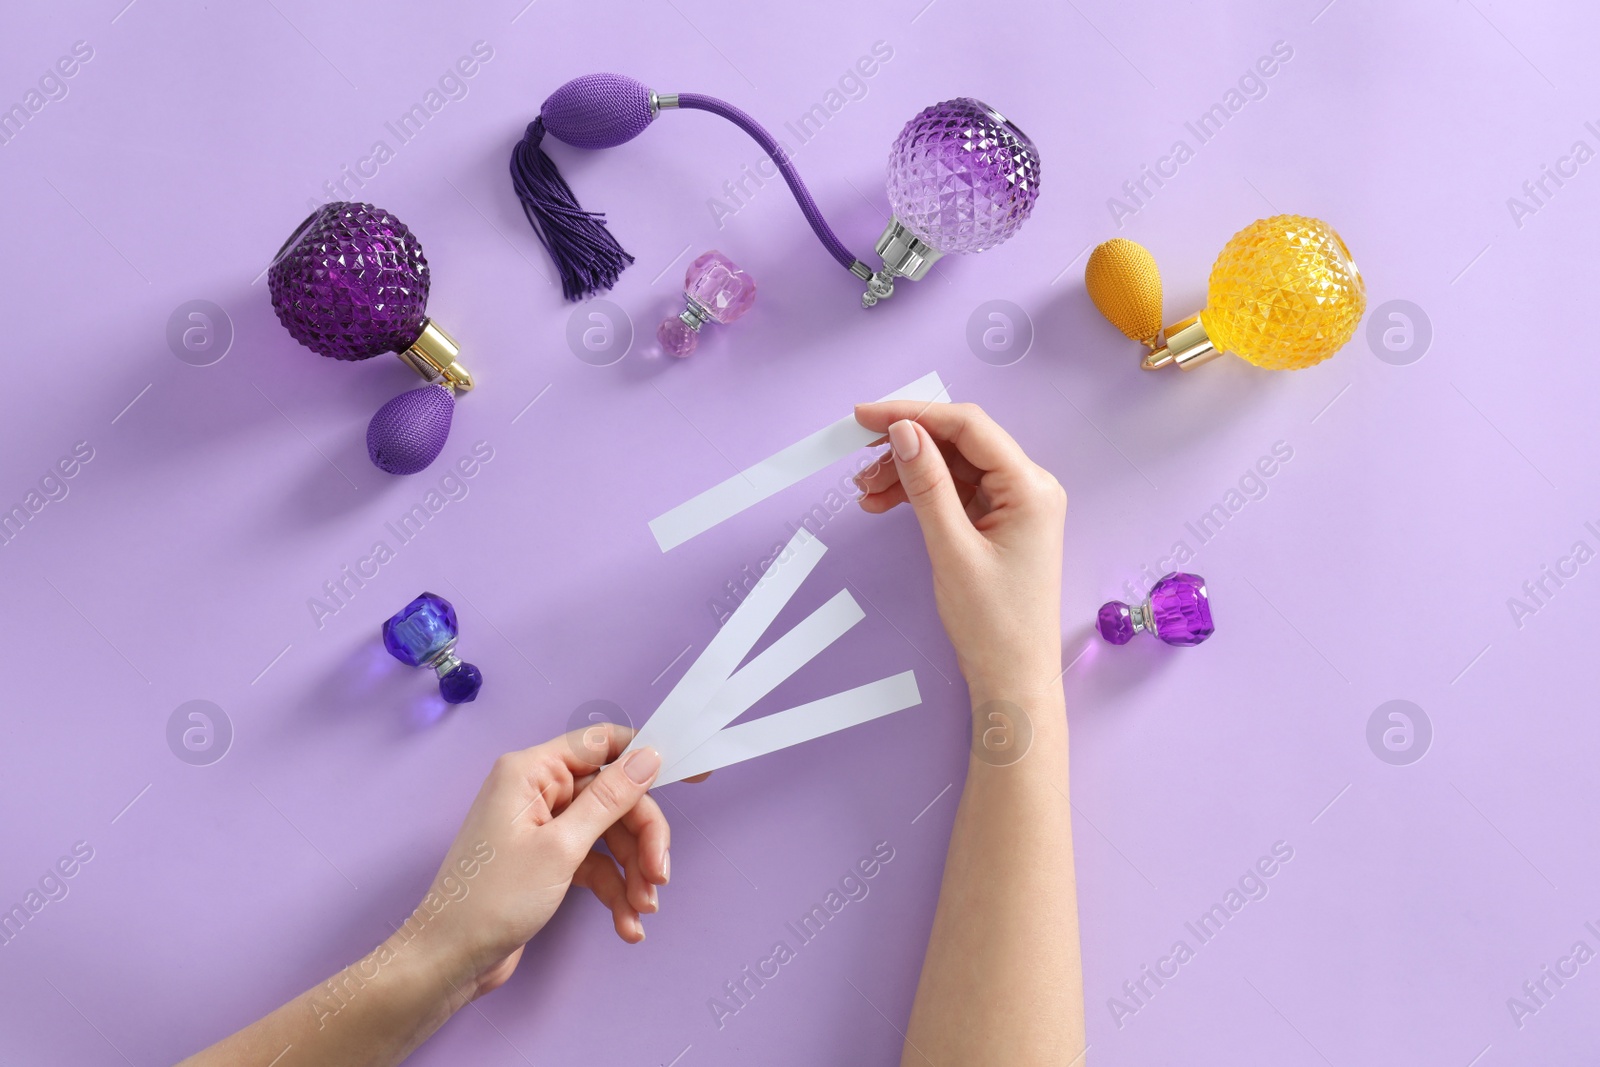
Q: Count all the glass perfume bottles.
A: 6